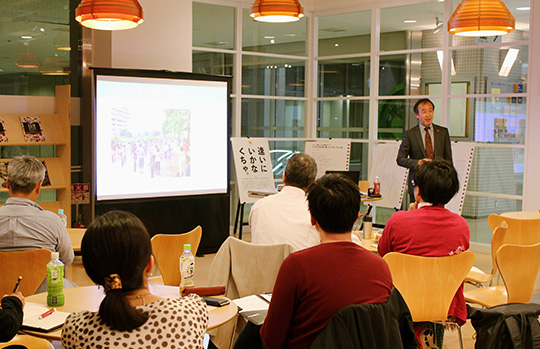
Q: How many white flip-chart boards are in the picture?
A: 4